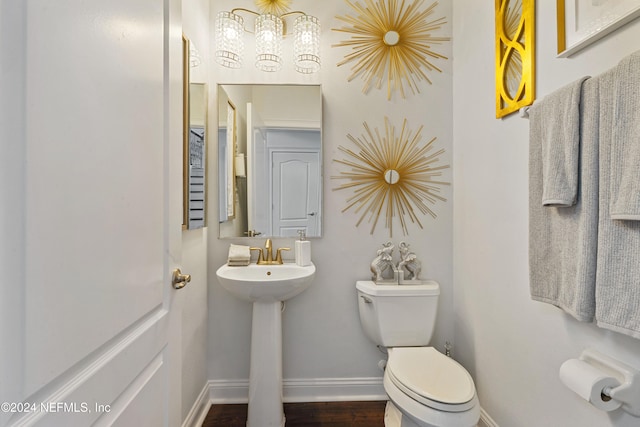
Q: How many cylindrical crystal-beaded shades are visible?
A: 3